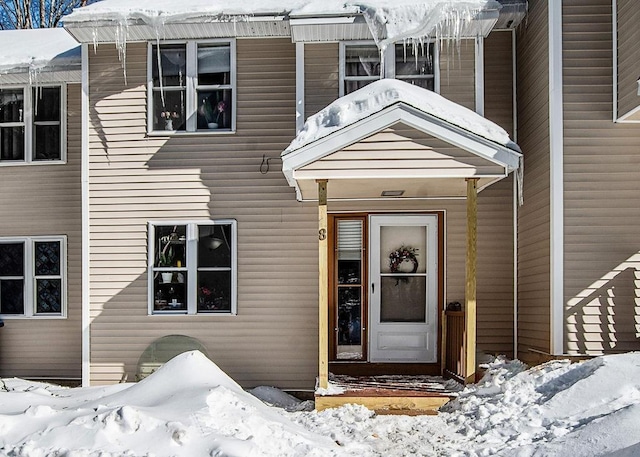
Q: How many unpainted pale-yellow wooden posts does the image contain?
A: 2